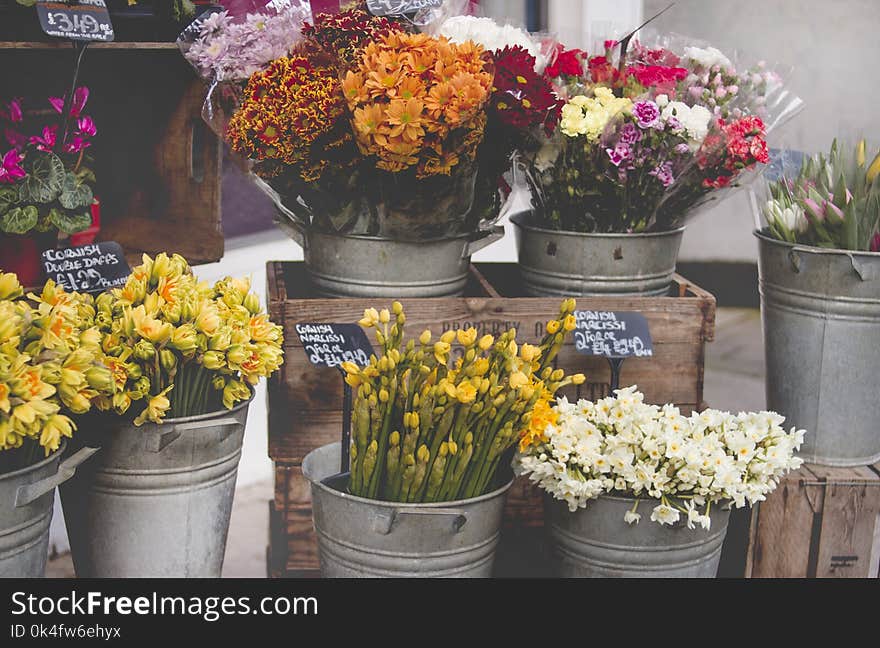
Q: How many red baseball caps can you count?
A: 0